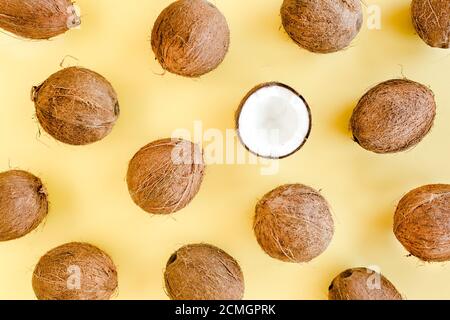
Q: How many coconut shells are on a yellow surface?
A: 14